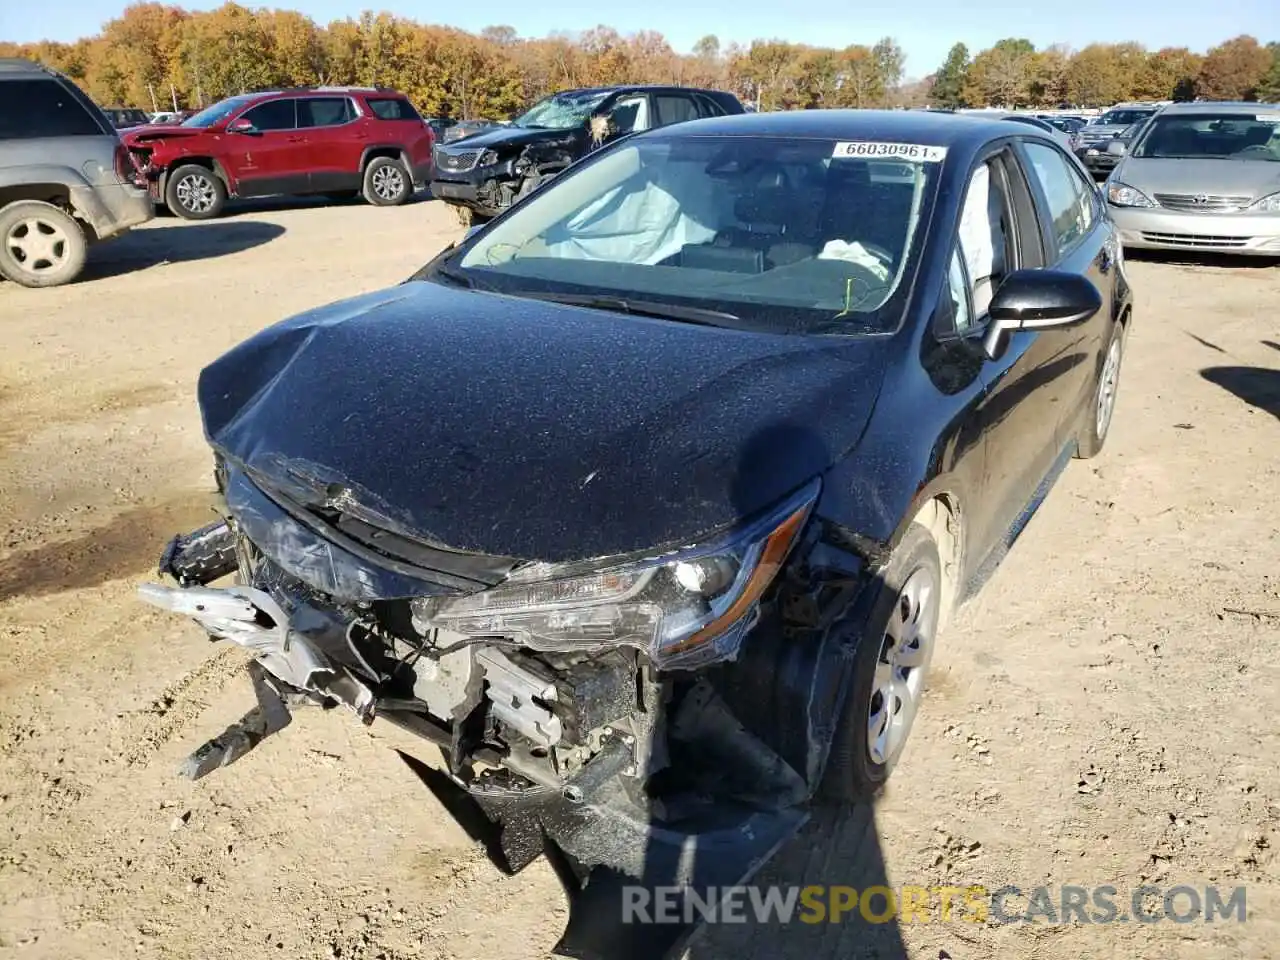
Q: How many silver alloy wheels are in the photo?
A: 5